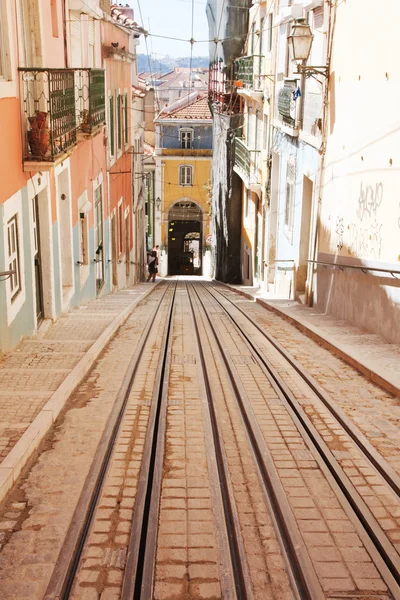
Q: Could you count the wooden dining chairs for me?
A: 0